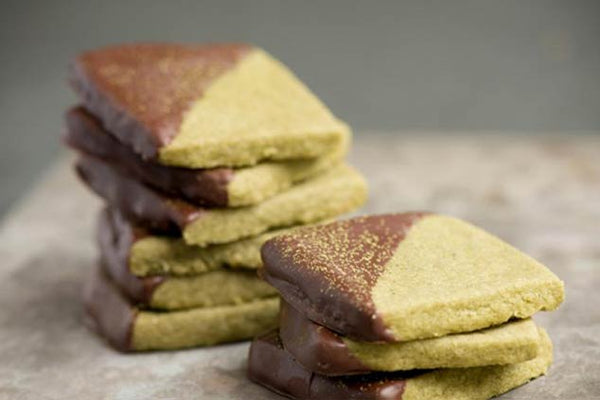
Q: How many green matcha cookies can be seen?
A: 9